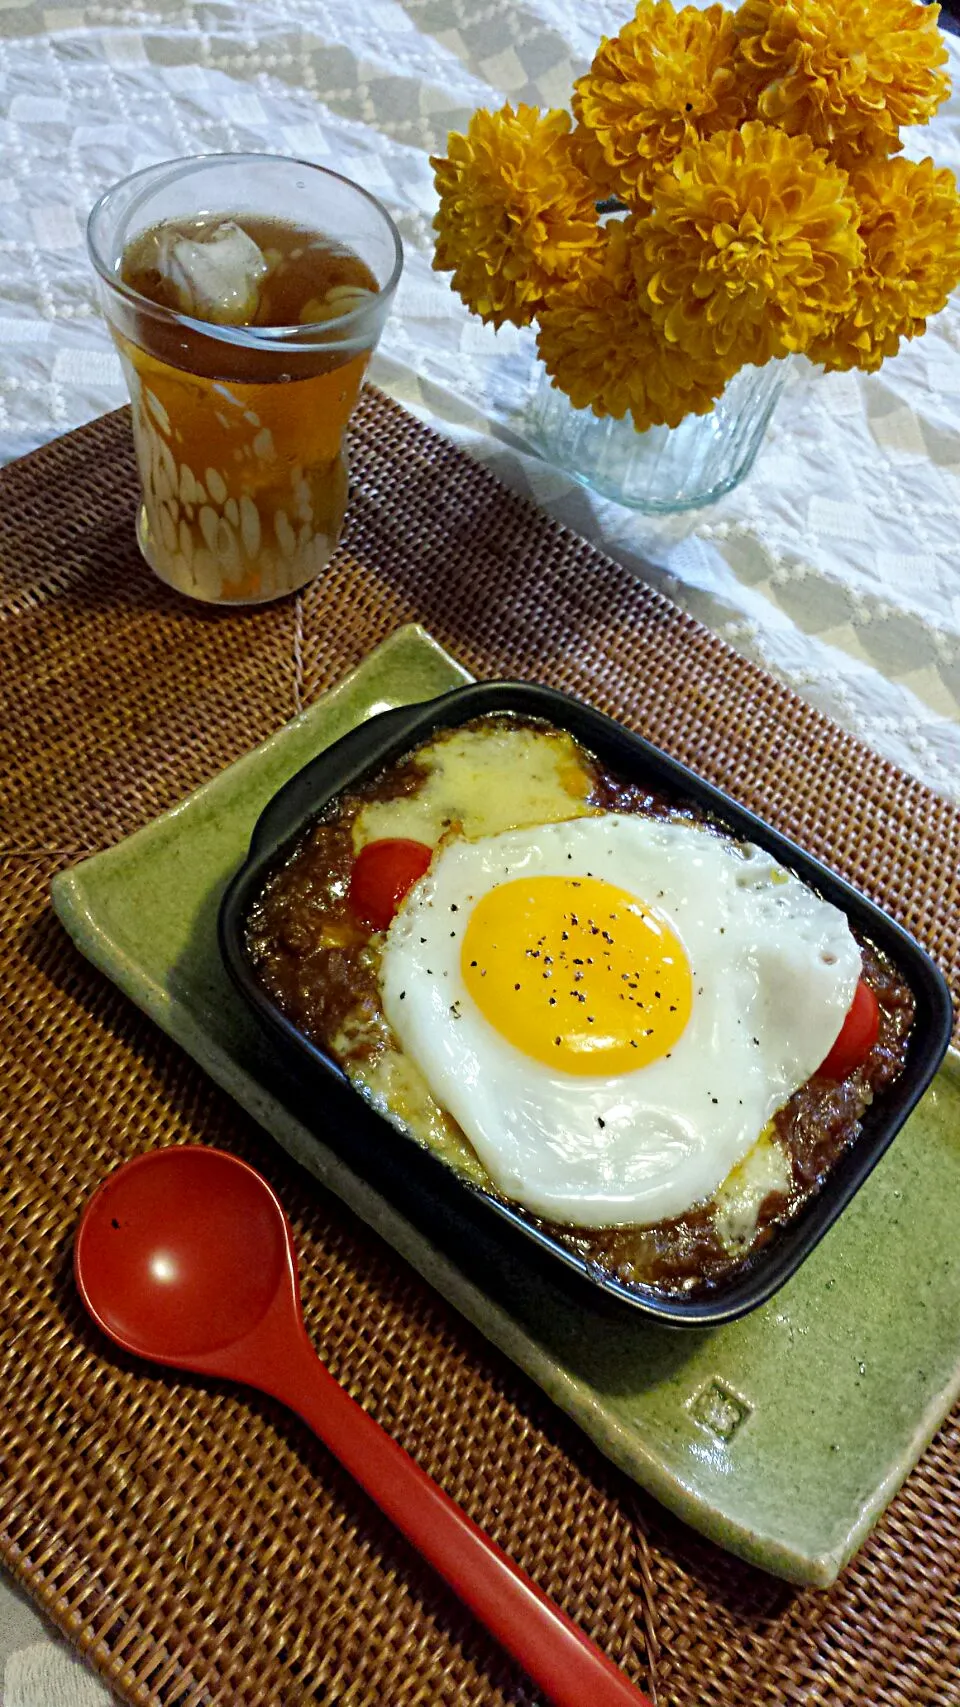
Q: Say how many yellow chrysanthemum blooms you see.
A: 6